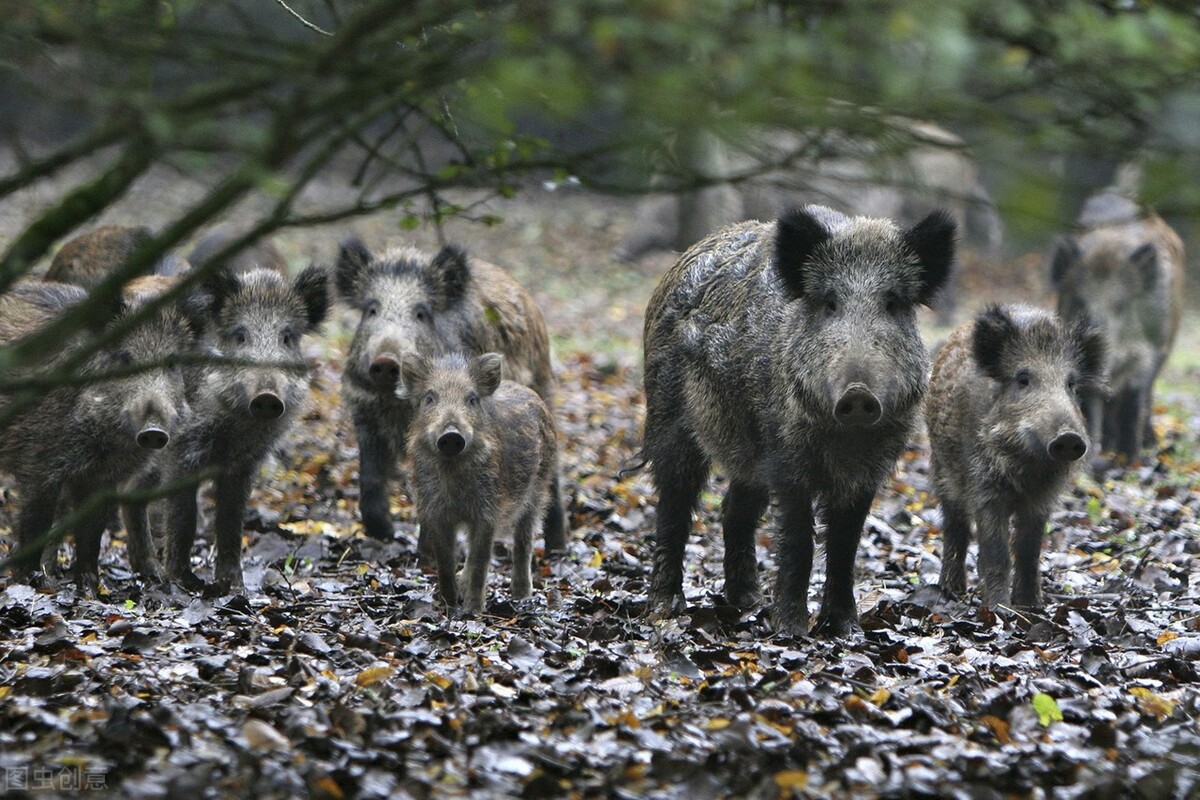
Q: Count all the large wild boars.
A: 1